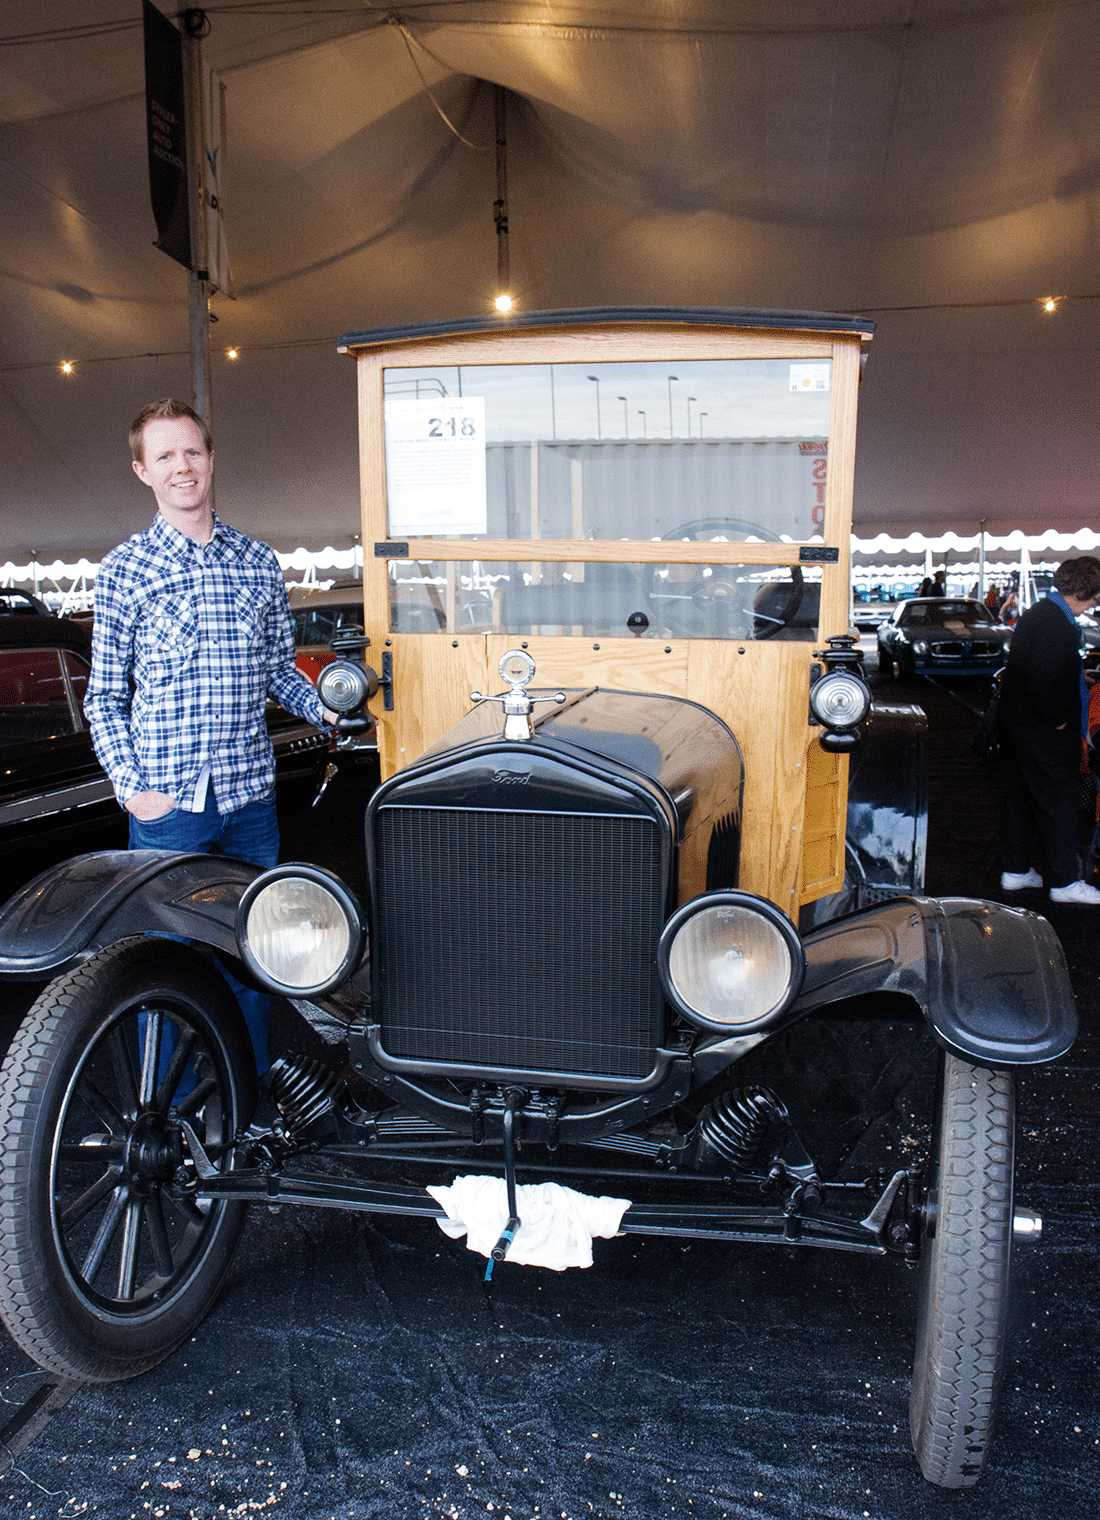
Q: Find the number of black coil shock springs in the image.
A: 2